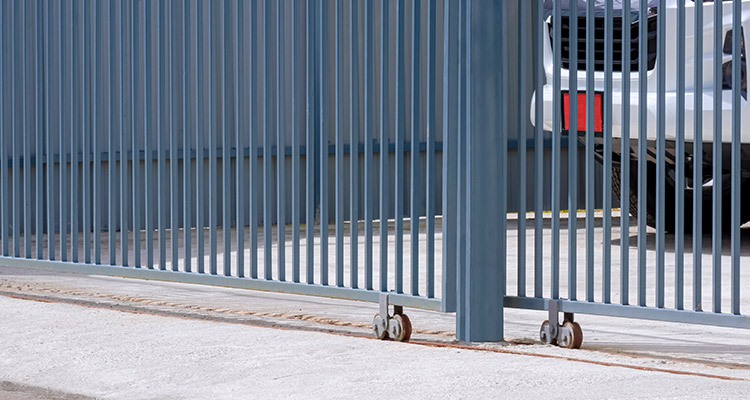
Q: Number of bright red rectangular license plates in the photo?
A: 1